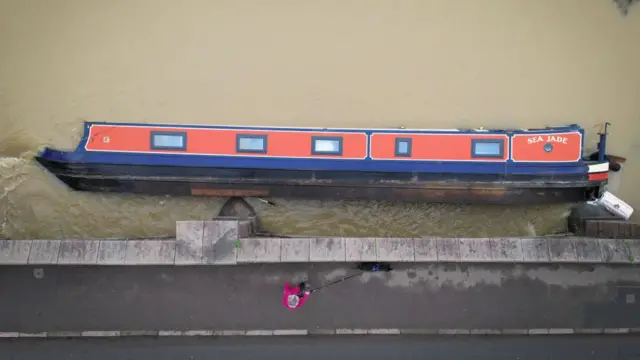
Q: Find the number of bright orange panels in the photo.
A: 3